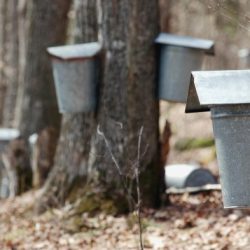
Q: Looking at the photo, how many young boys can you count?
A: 0